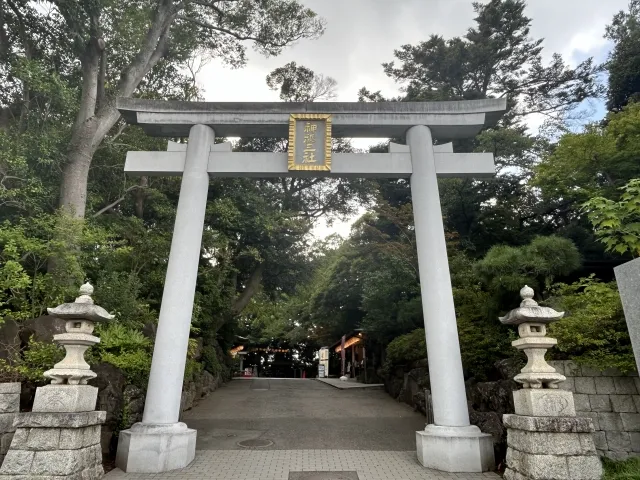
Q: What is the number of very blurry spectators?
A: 0